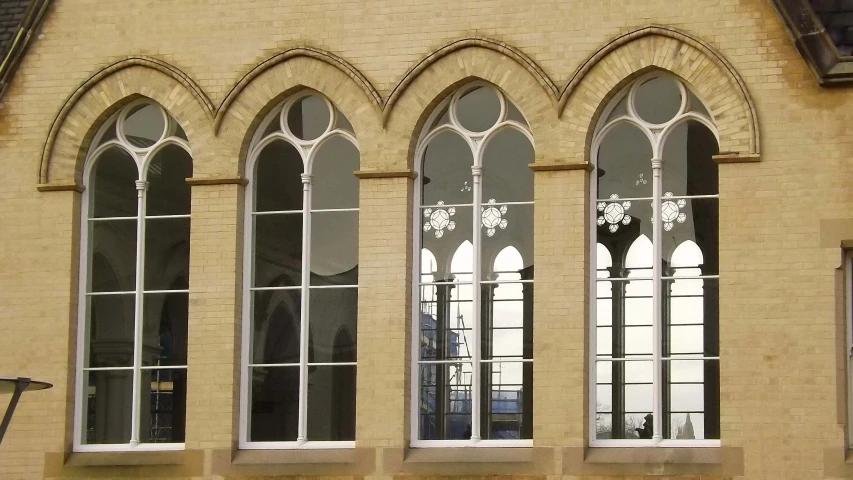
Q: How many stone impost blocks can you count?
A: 5